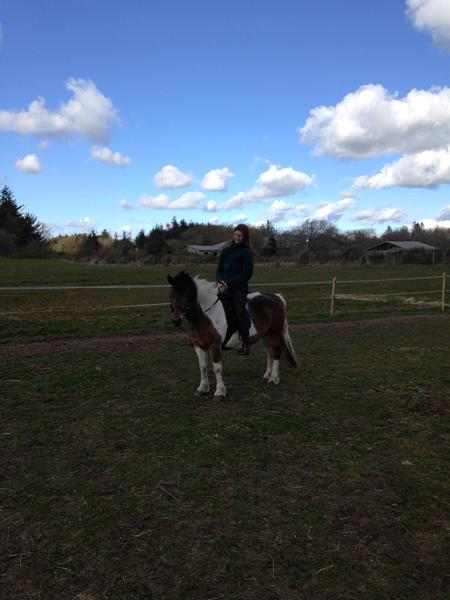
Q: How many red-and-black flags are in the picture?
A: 0